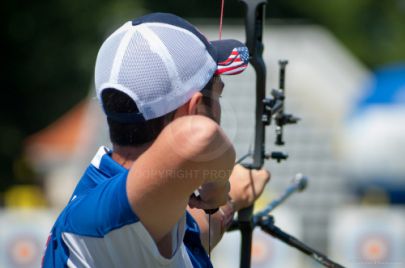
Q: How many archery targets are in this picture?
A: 3